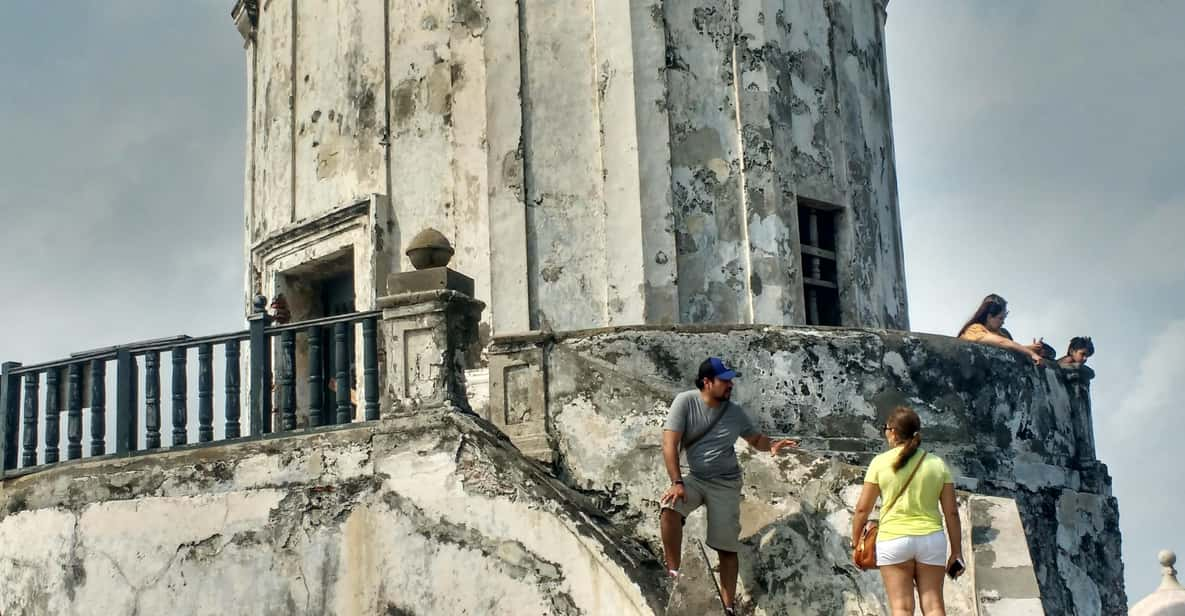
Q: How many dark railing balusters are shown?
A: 12